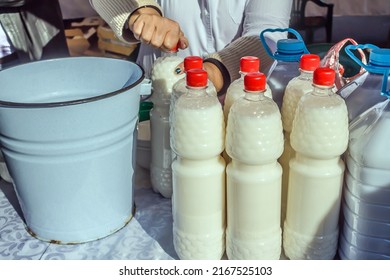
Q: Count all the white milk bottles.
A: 7